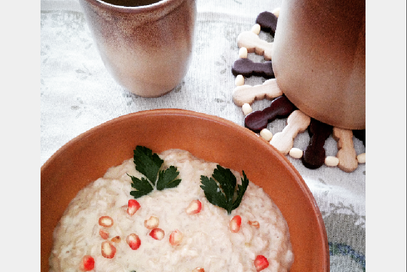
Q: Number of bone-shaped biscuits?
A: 8